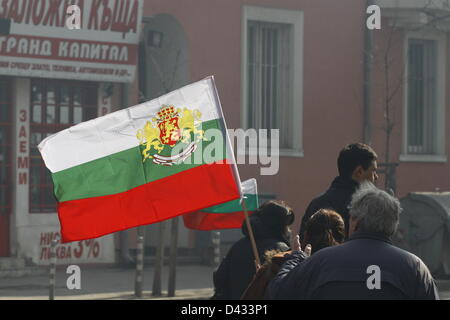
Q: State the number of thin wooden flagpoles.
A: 1